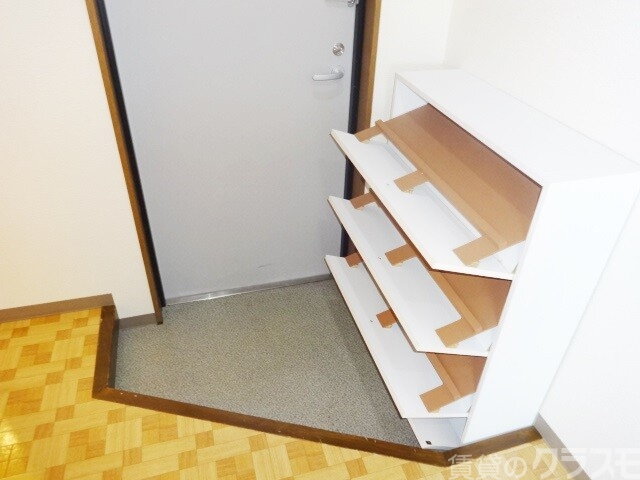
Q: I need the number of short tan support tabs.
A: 9